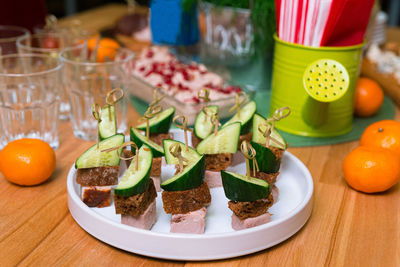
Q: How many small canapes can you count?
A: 13